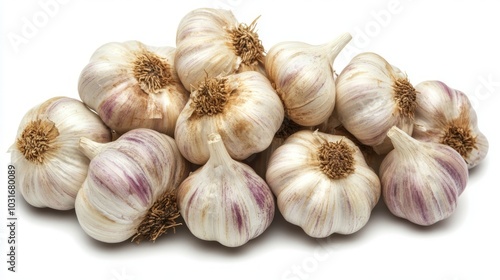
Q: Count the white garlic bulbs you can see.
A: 11